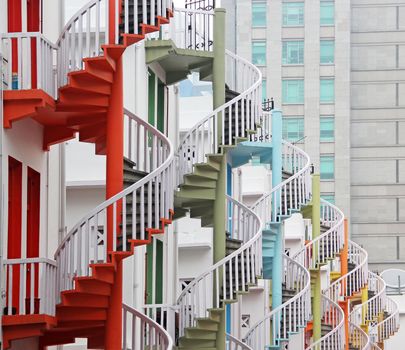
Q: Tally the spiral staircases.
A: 7